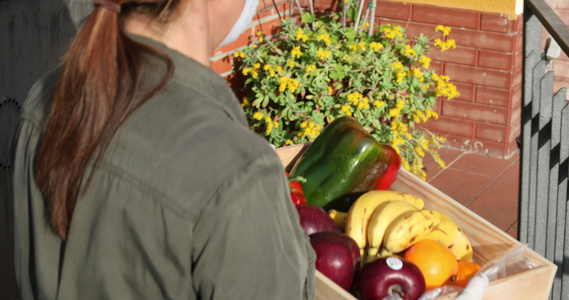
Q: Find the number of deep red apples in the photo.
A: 3